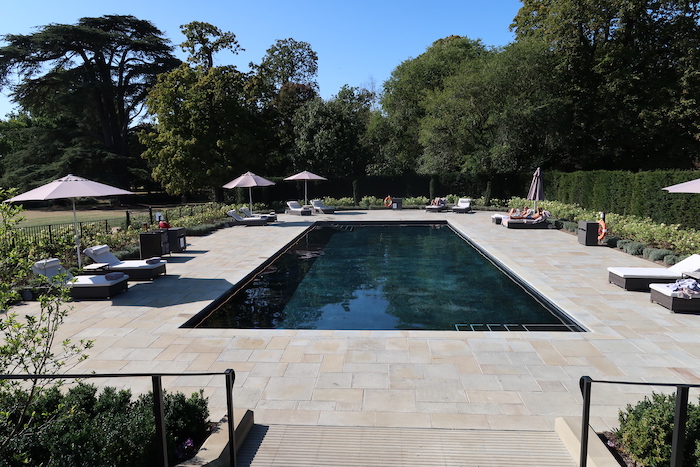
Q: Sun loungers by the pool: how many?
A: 12